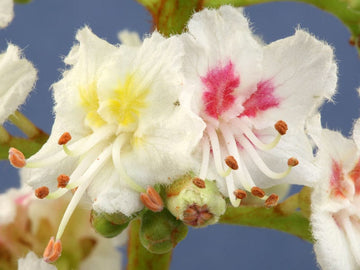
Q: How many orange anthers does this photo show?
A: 13